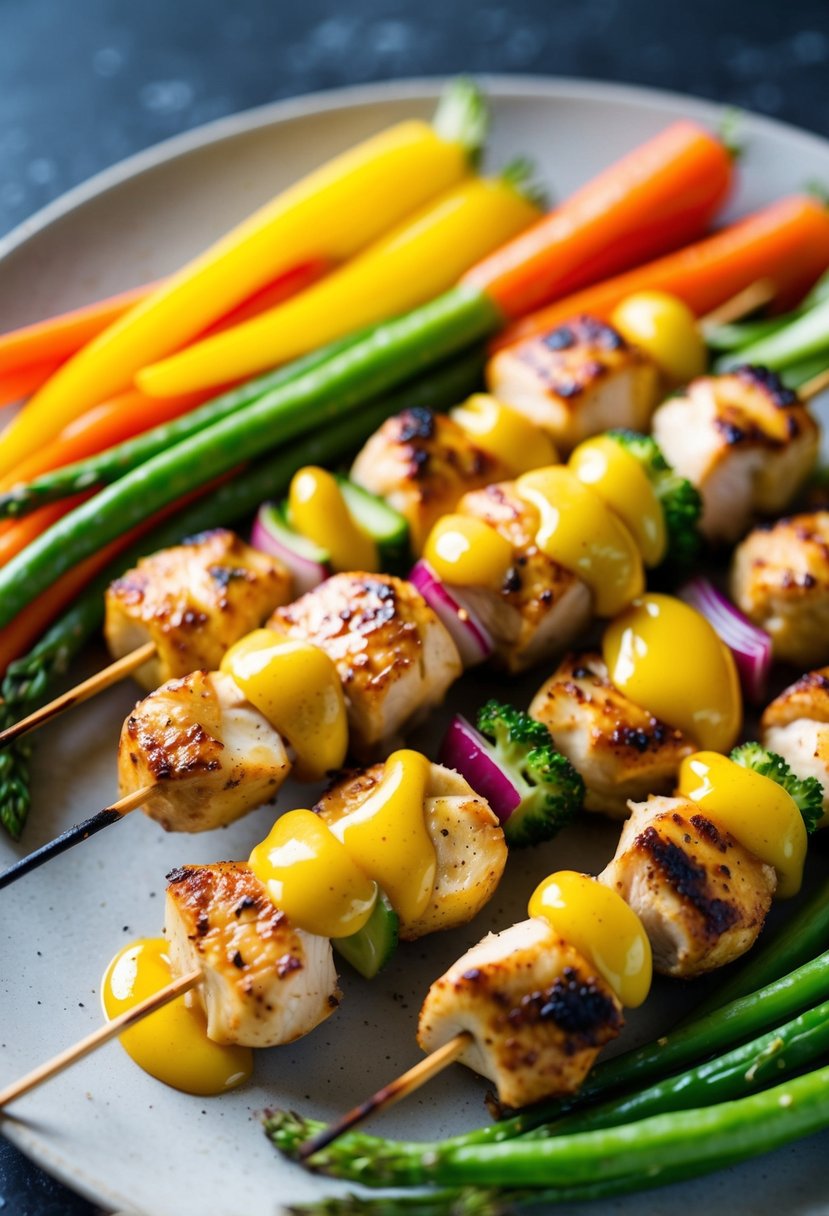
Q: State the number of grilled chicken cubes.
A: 14